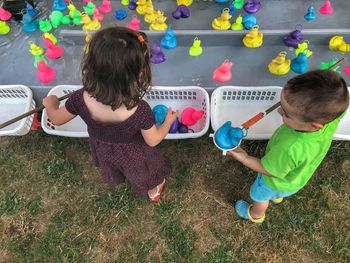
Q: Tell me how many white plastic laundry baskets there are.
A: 3